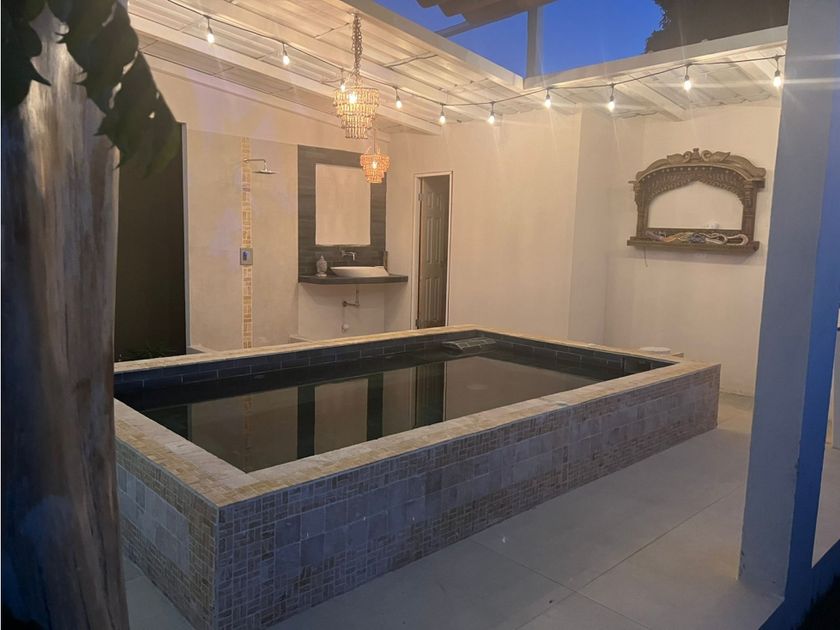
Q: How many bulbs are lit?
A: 12